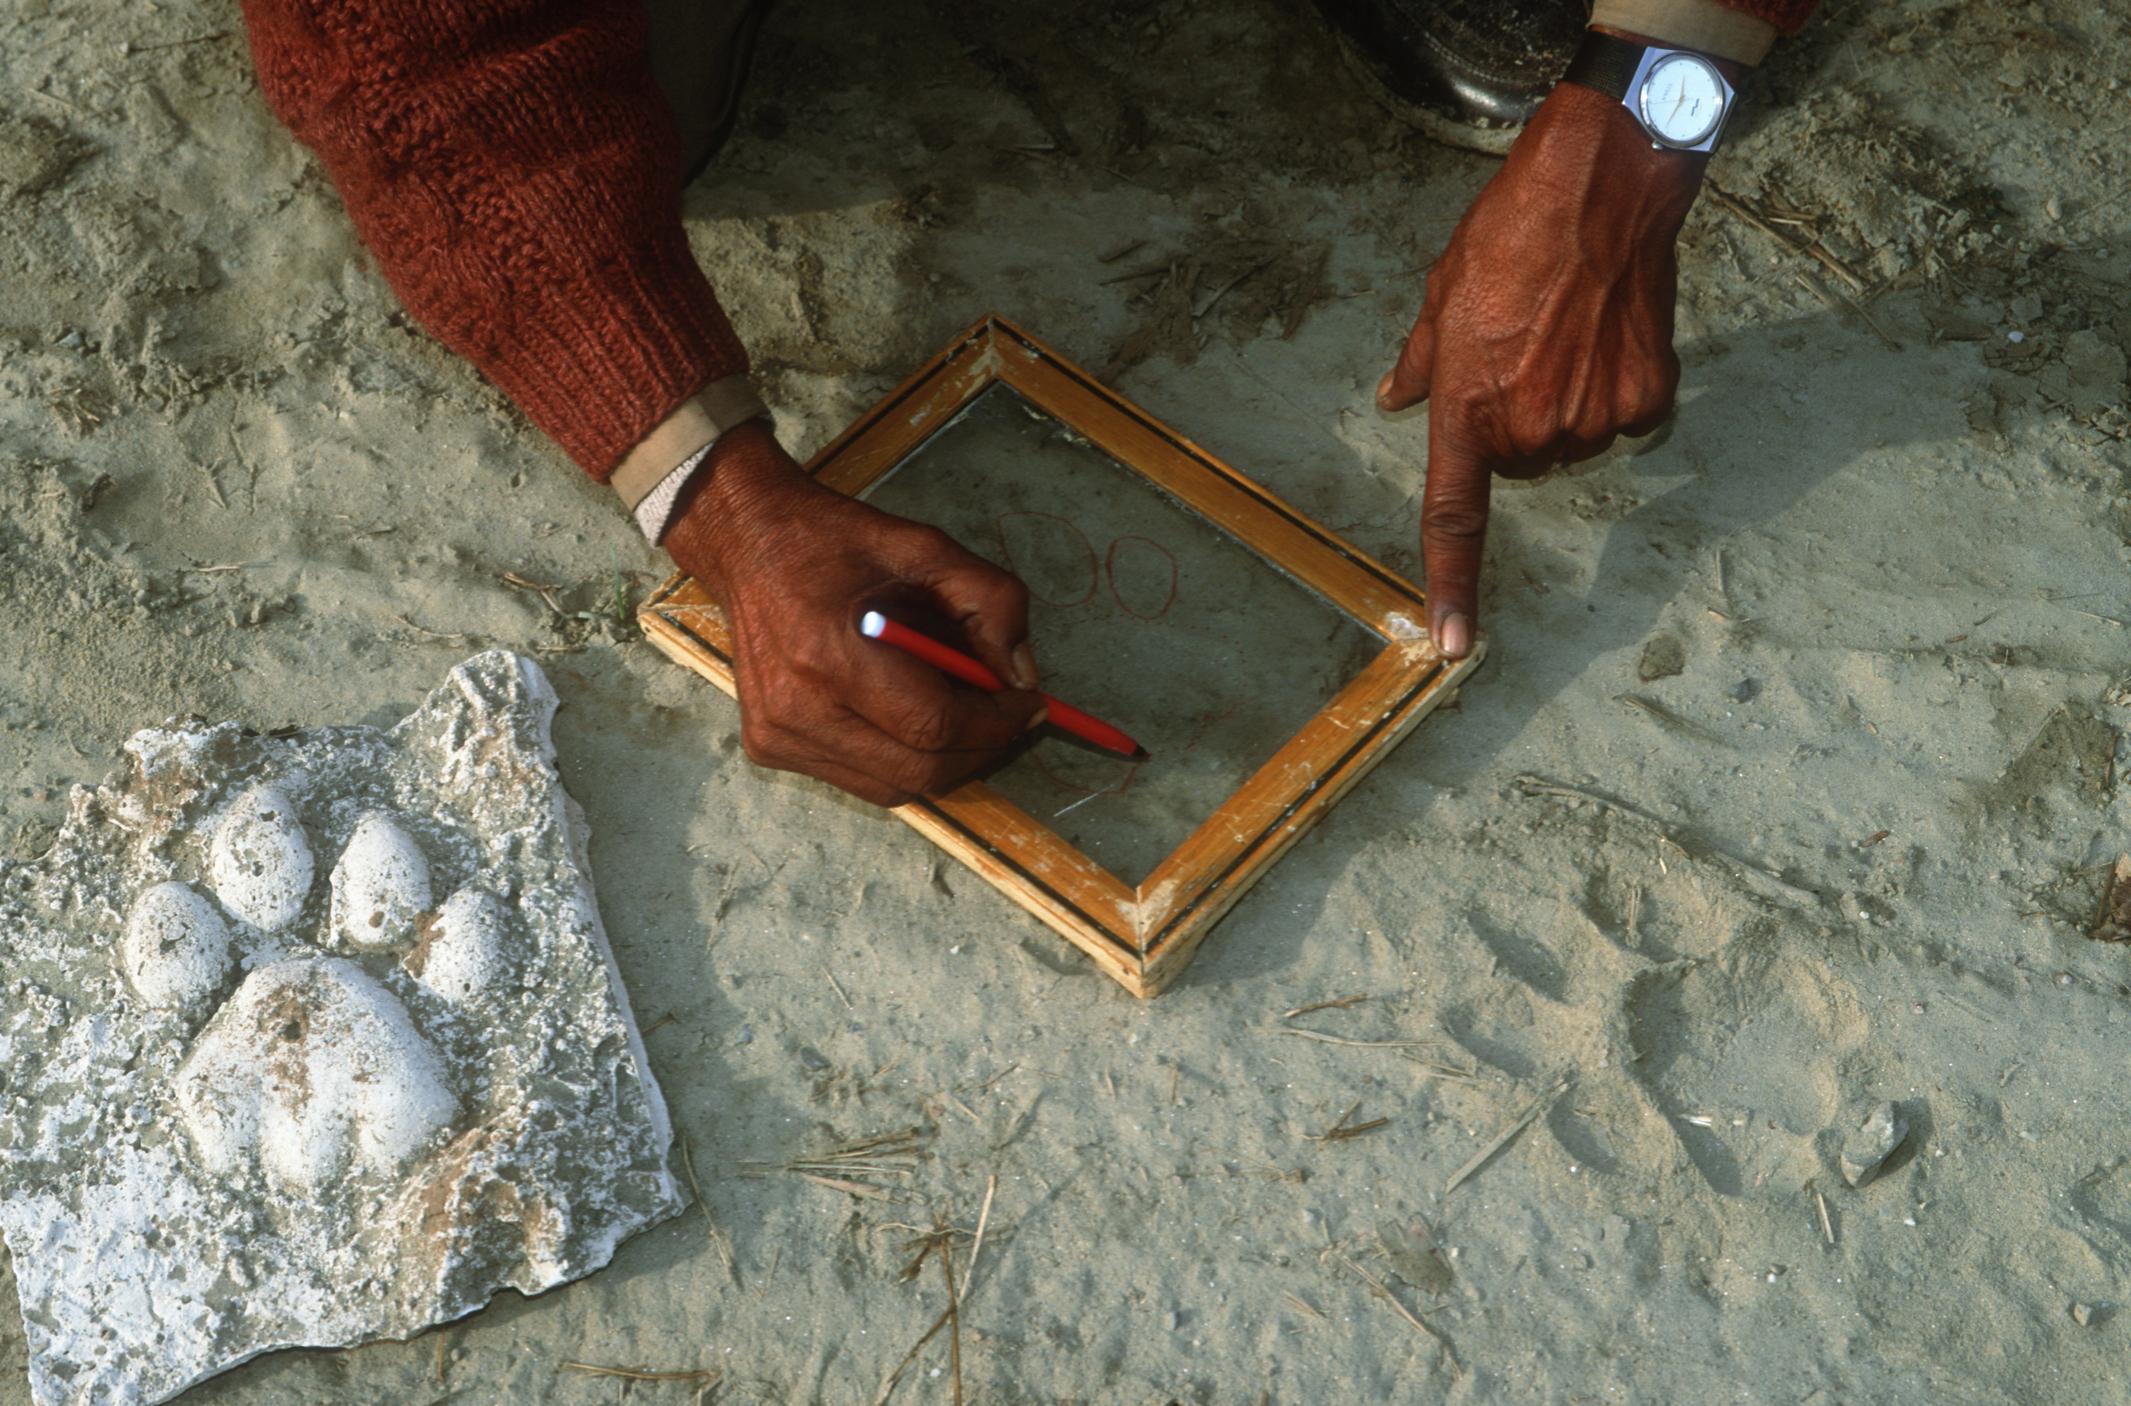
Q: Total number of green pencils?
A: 0